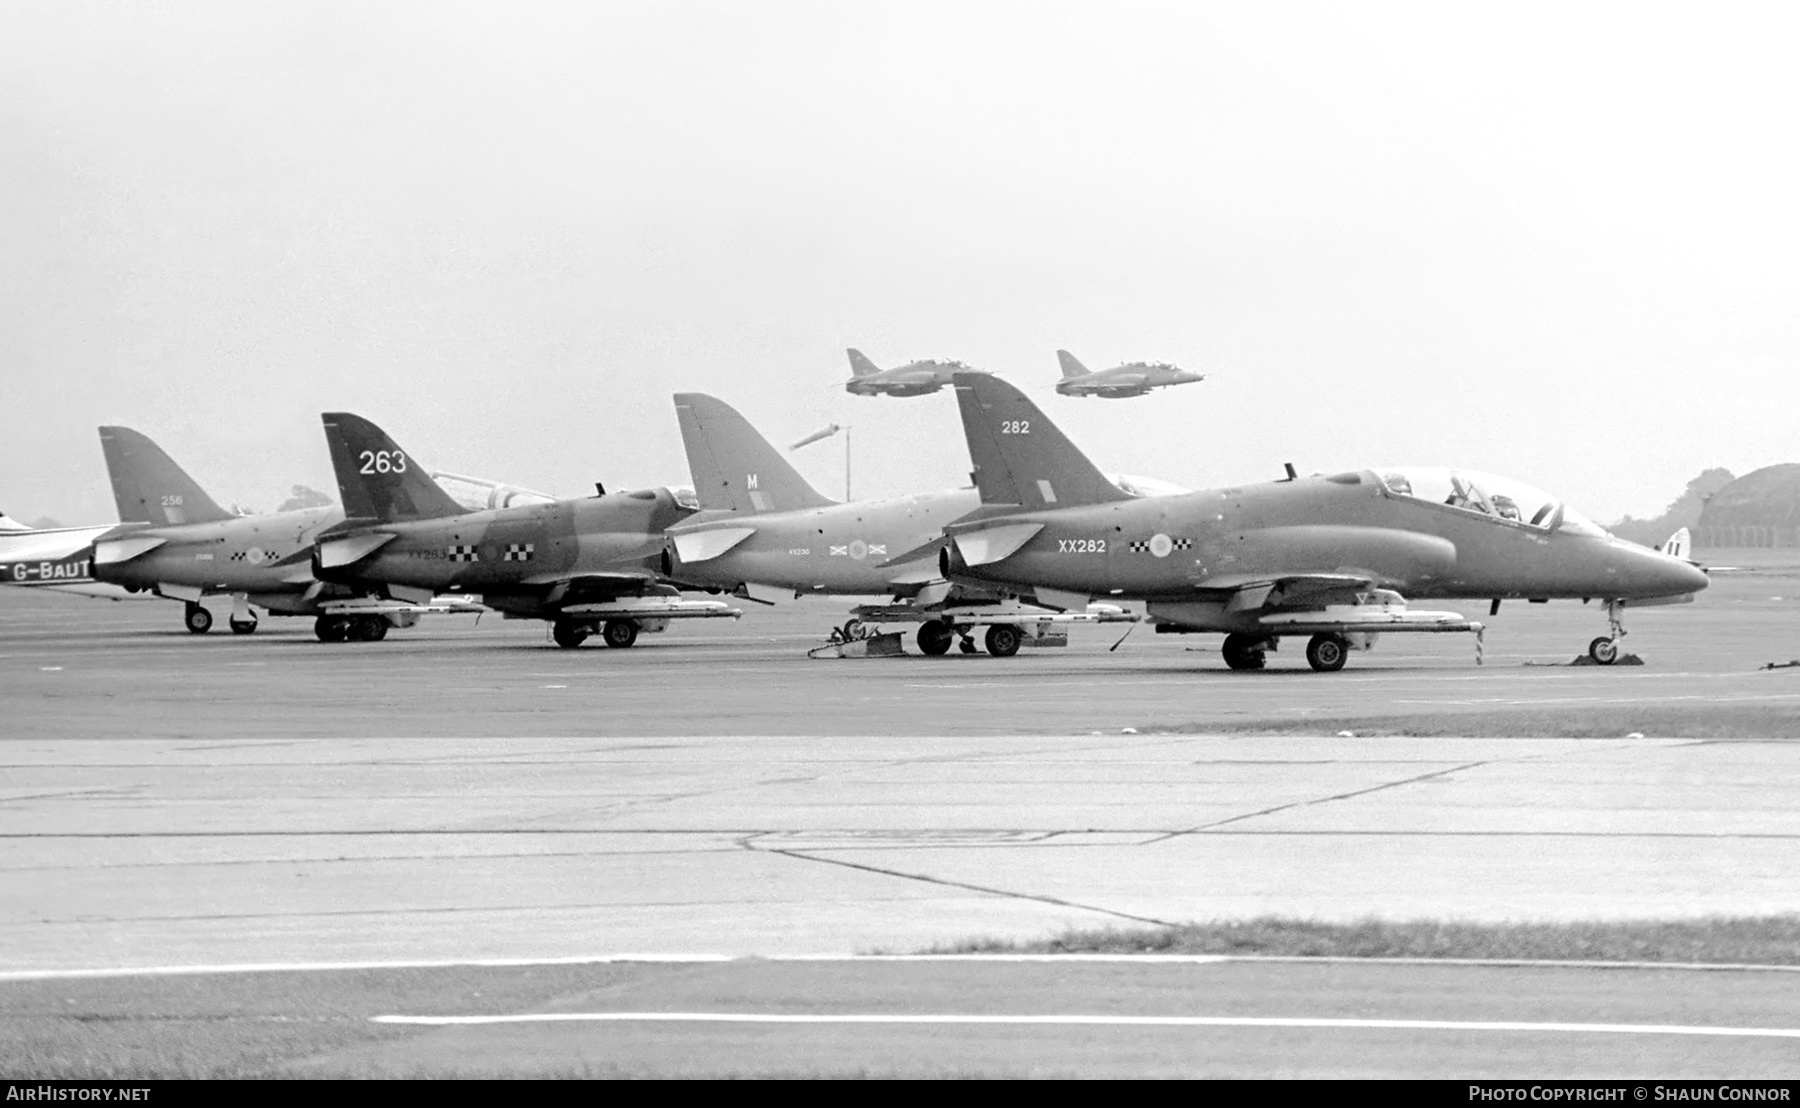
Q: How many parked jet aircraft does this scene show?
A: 4